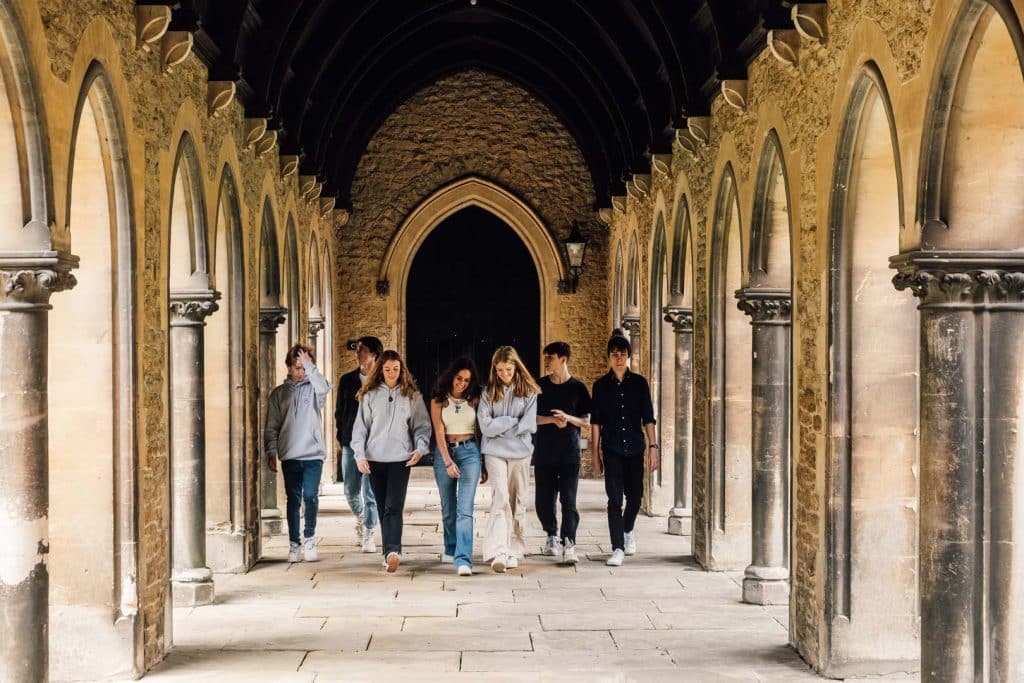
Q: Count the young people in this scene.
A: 7